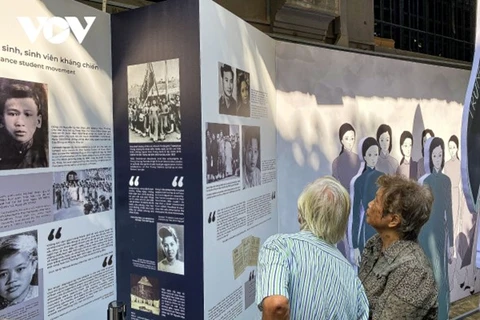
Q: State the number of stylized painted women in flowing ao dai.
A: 7